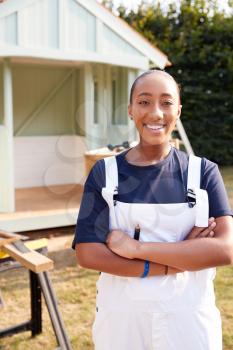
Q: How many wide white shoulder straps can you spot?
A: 2